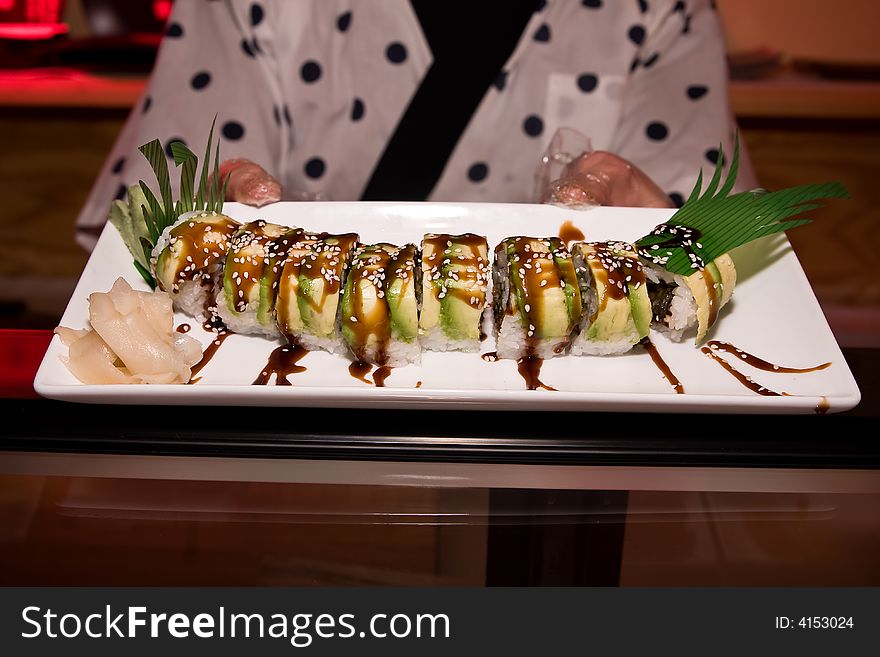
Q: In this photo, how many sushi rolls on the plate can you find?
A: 8